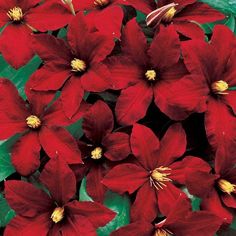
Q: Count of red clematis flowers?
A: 12